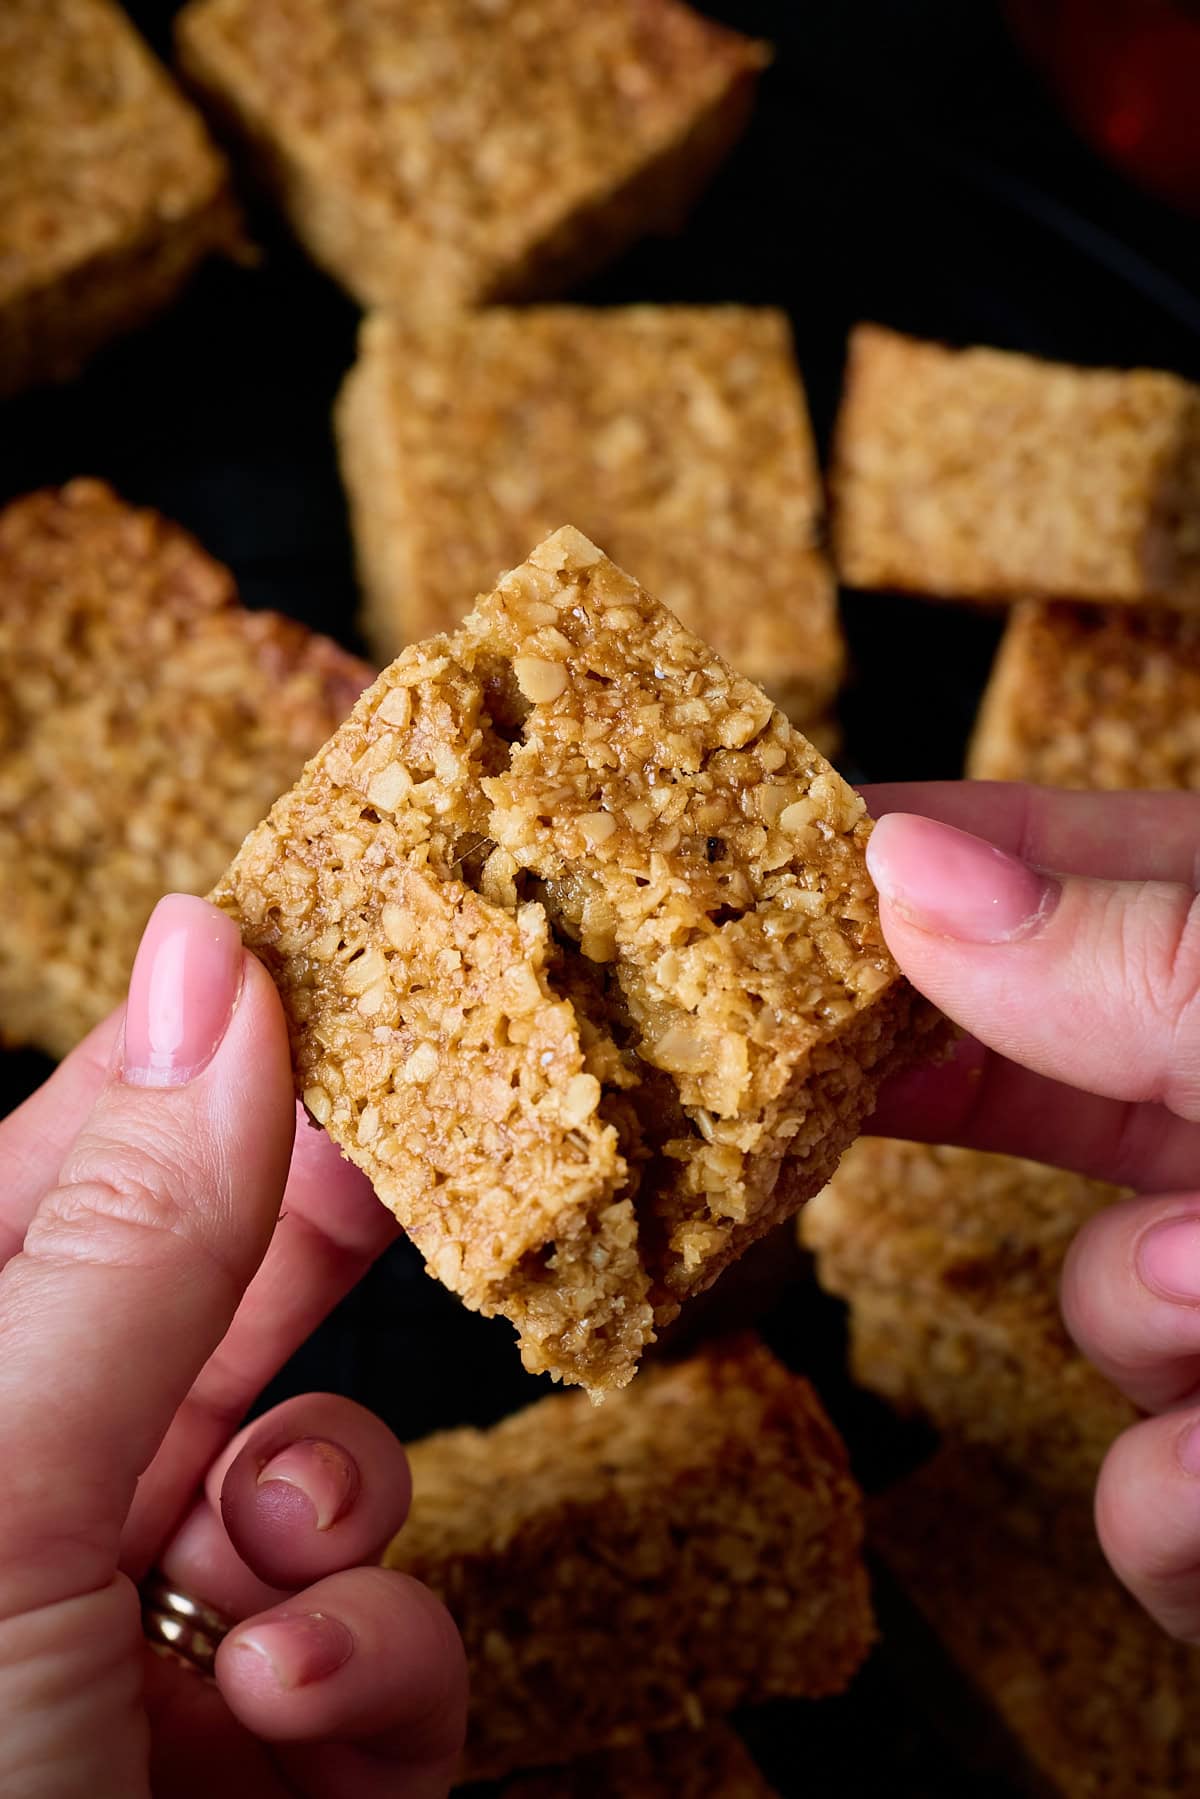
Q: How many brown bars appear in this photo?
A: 11